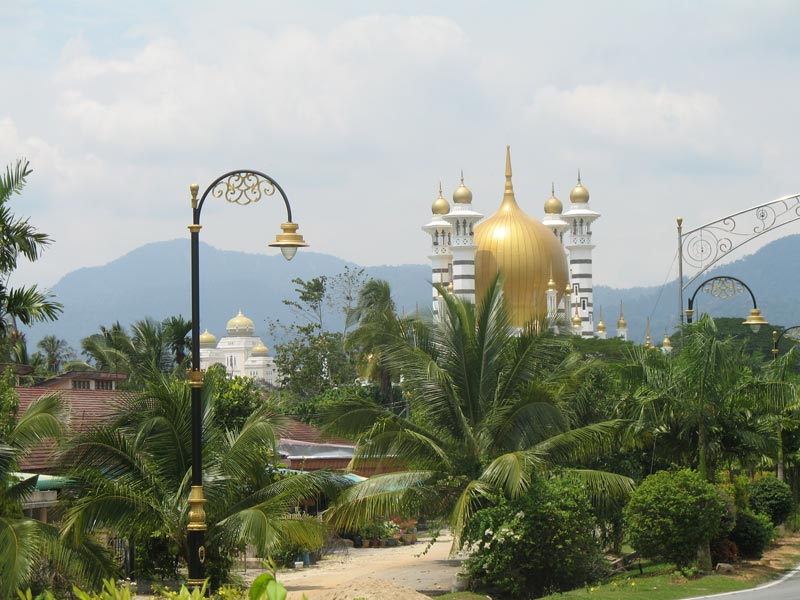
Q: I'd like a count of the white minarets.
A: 4